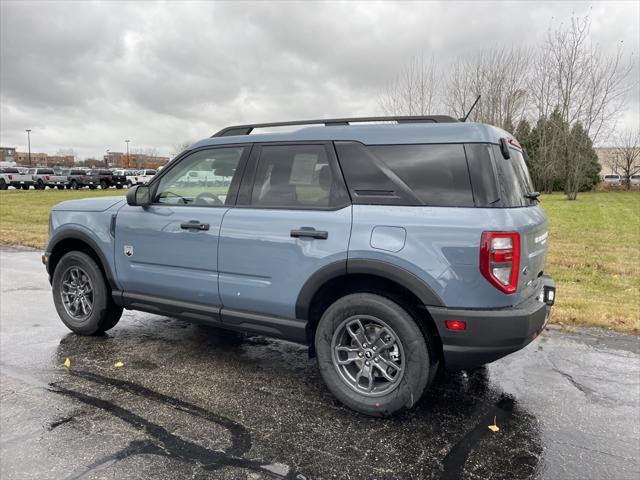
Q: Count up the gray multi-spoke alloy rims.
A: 2